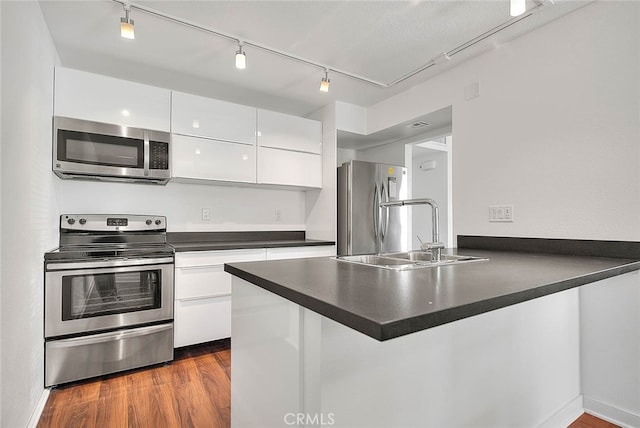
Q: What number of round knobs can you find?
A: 4